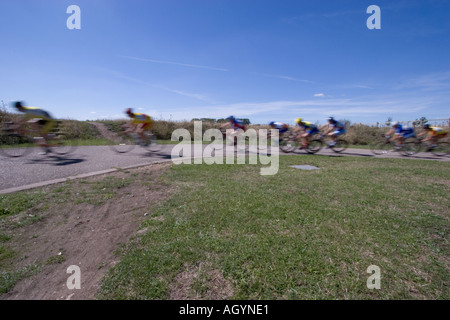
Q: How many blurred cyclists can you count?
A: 8